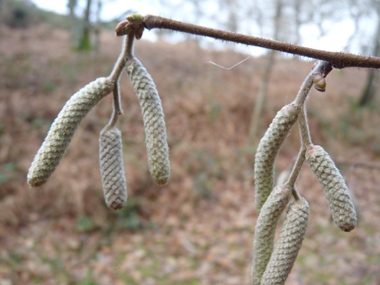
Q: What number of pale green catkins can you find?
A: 7